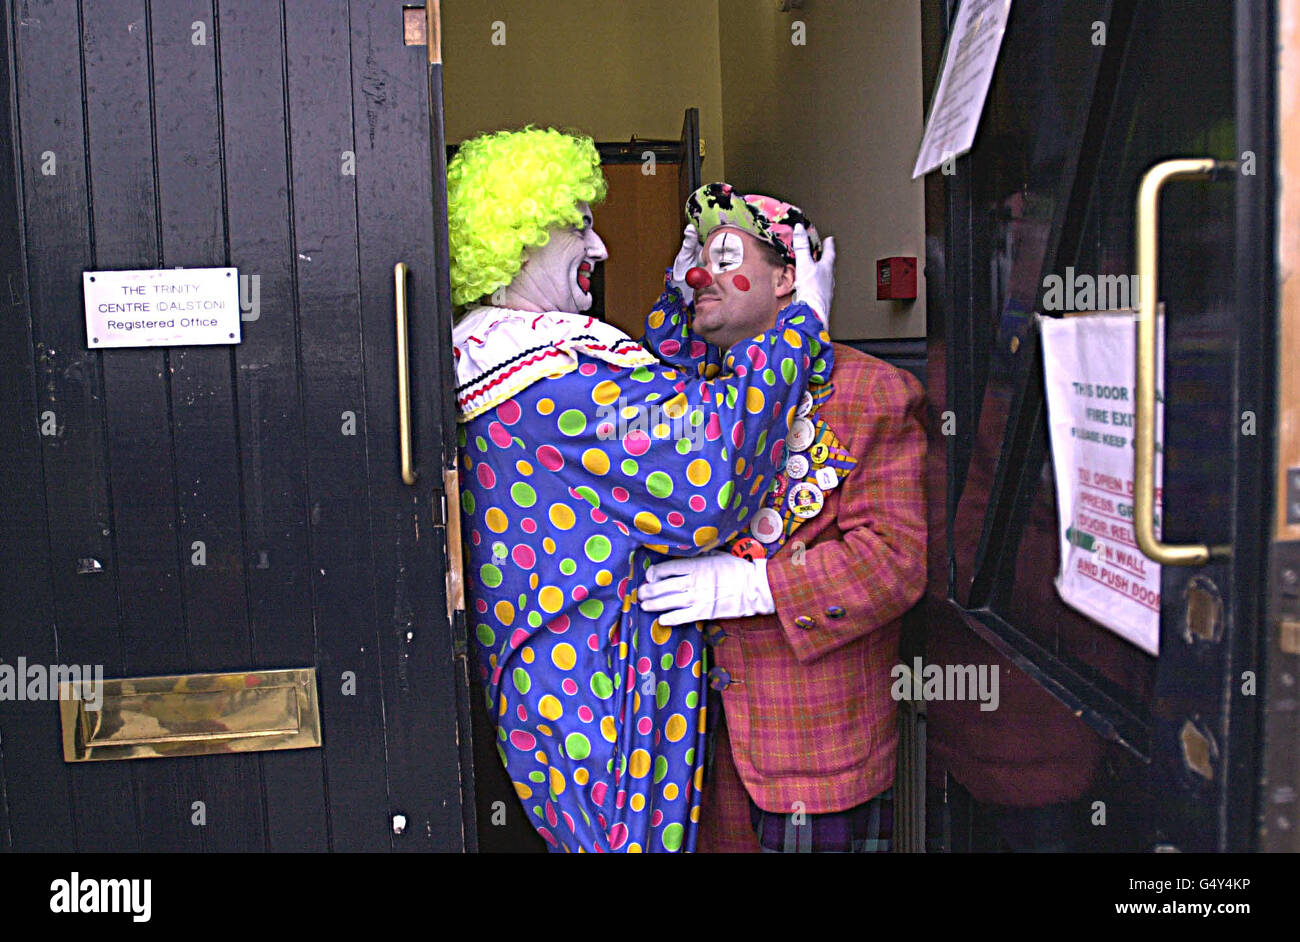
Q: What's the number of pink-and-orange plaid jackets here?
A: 1